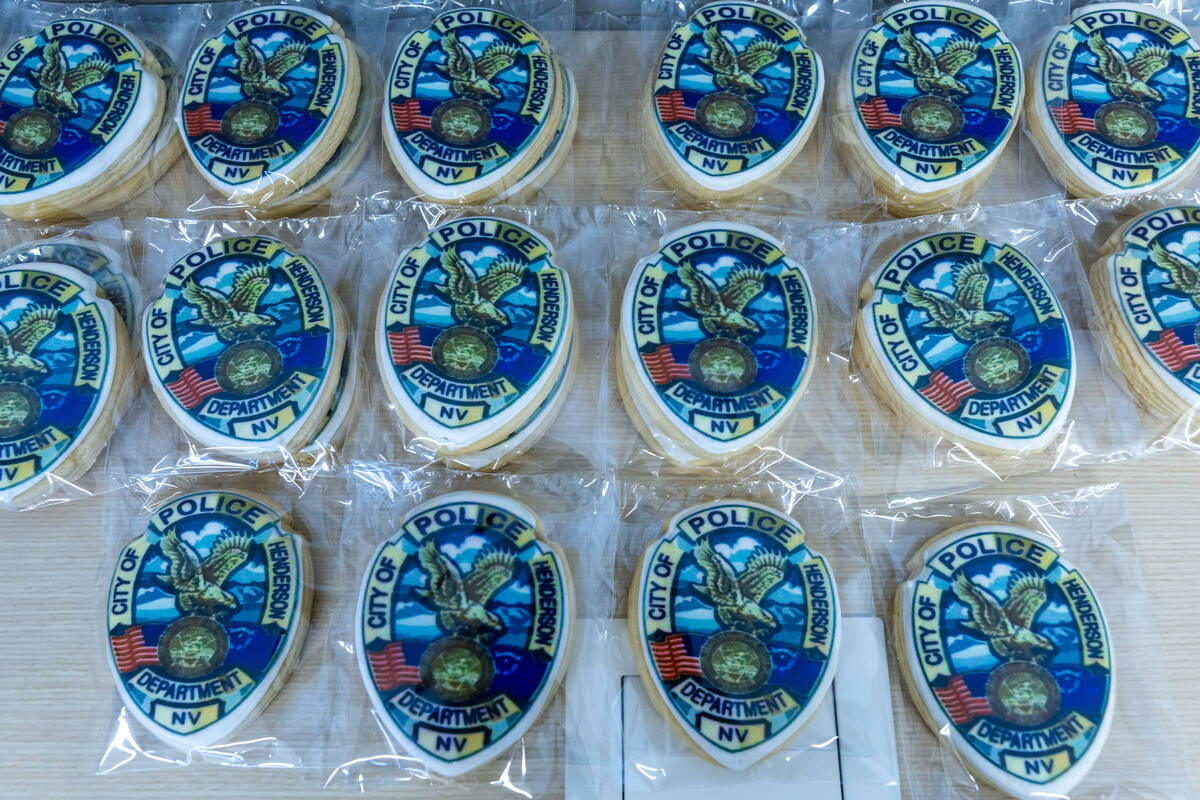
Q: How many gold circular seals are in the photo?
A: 15